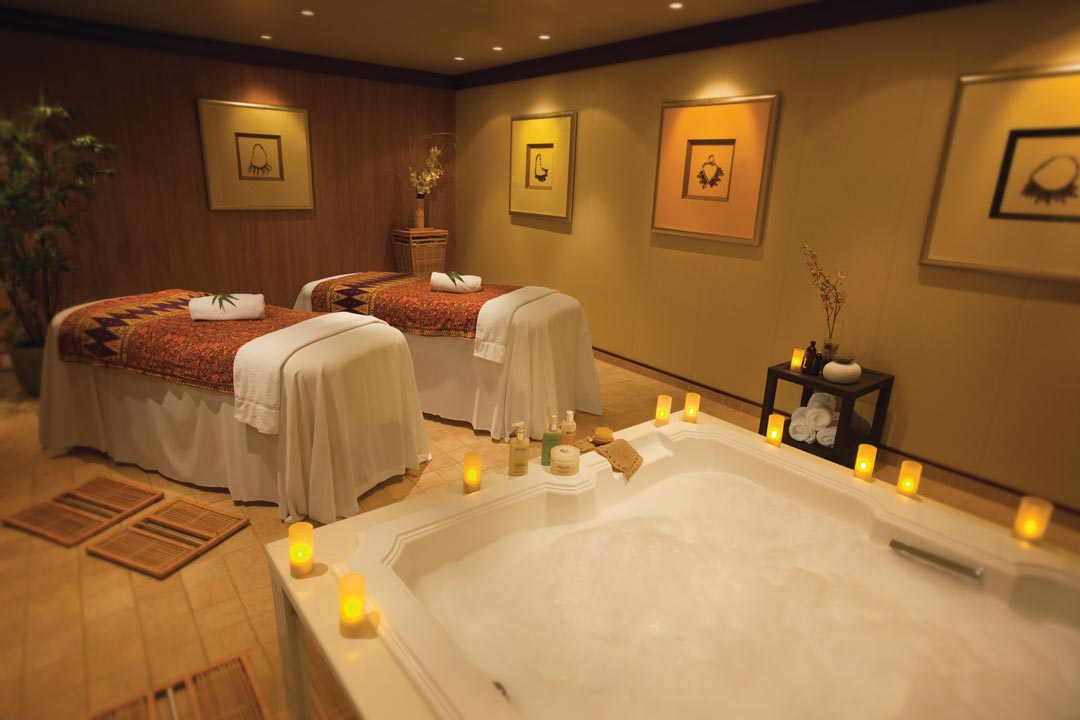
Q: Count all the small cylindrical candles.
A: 10